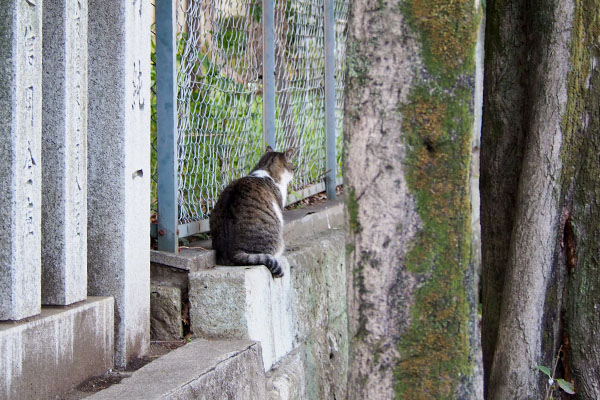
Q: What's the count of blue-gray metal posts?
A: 3